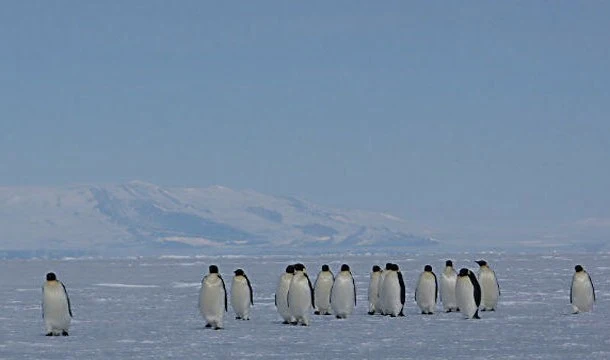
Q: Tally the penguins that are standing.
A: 15